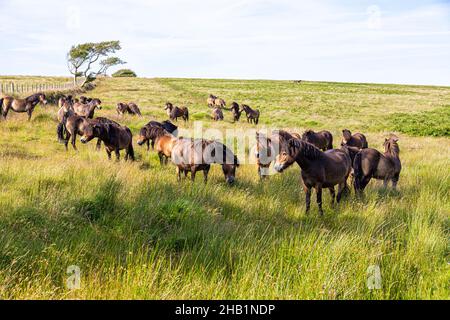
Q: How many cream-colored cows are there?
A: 0